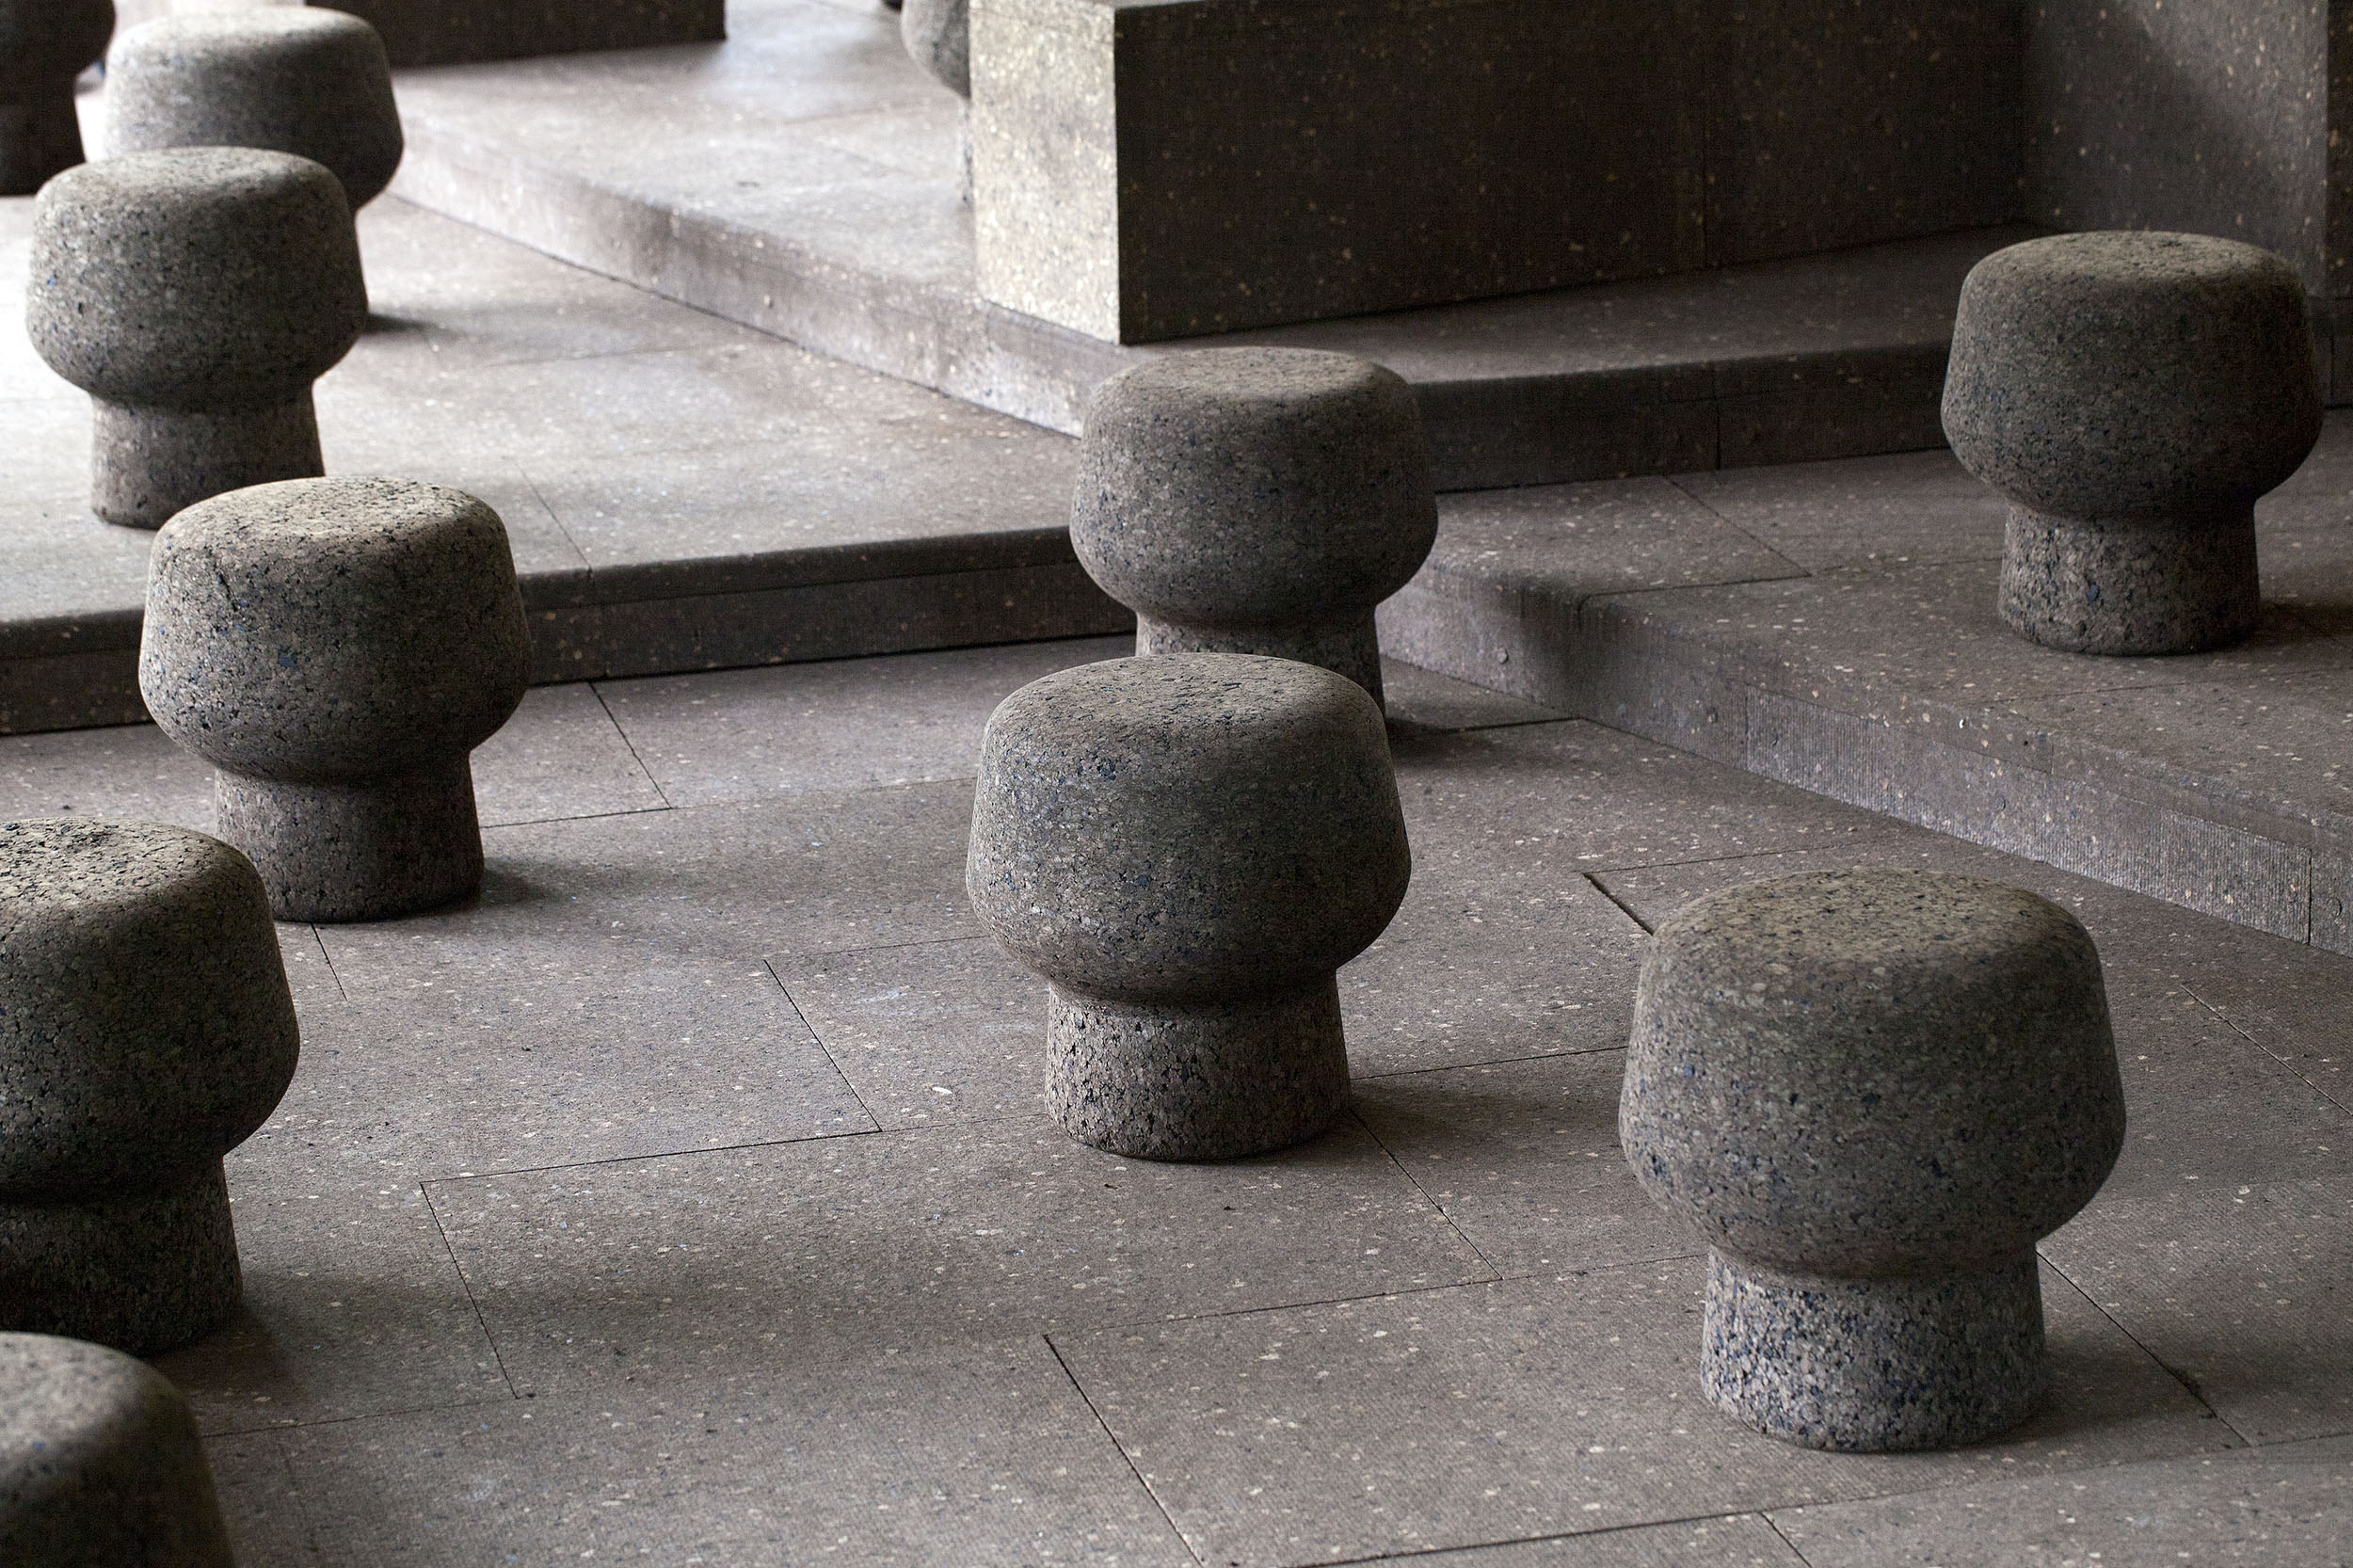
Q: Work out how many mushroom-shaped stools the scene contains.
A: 11